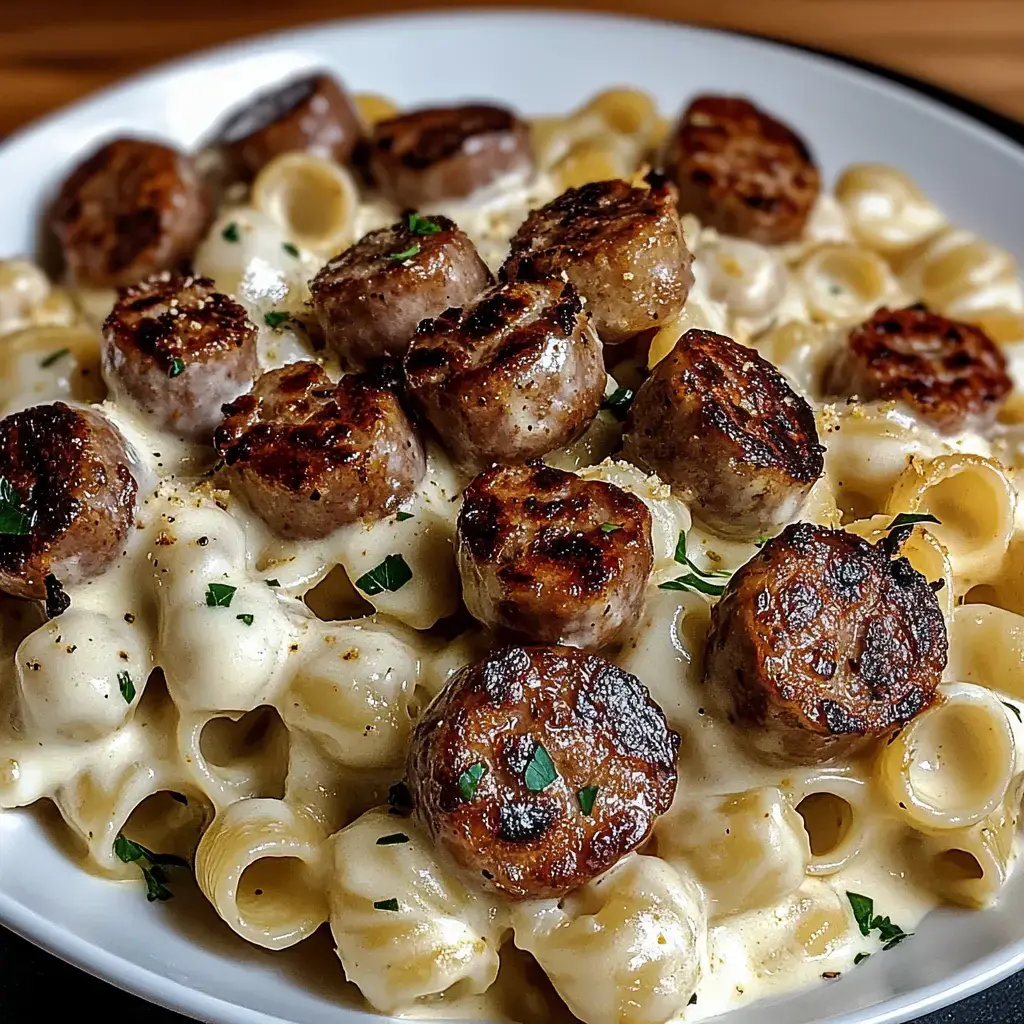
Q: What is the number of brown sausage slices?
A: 15